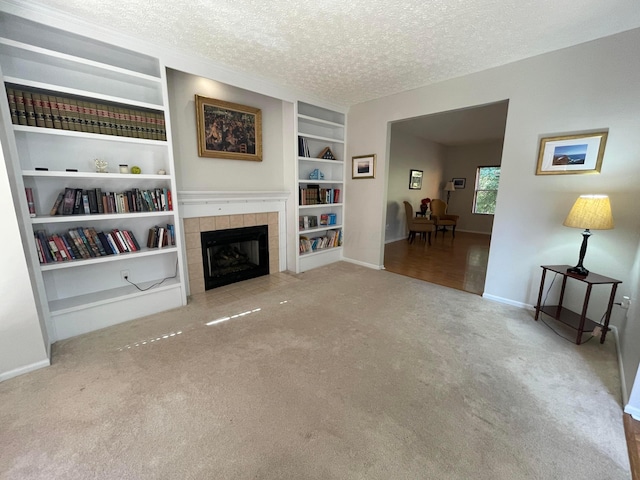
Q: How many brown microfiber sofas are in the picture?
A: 0